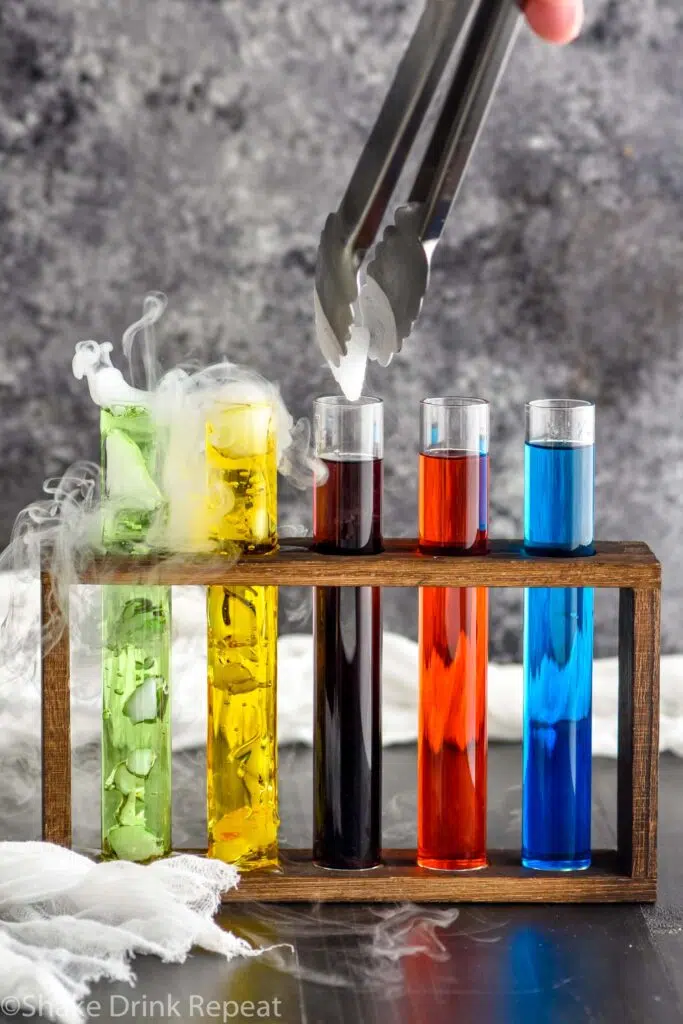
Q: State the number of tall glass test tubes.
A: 5